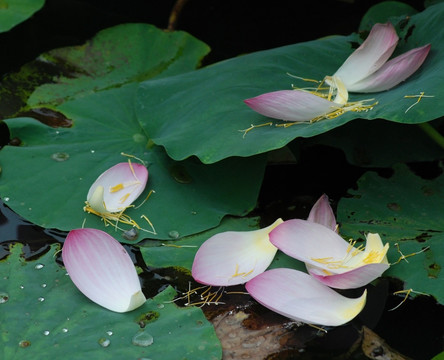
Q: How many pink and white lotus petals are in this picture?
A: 10